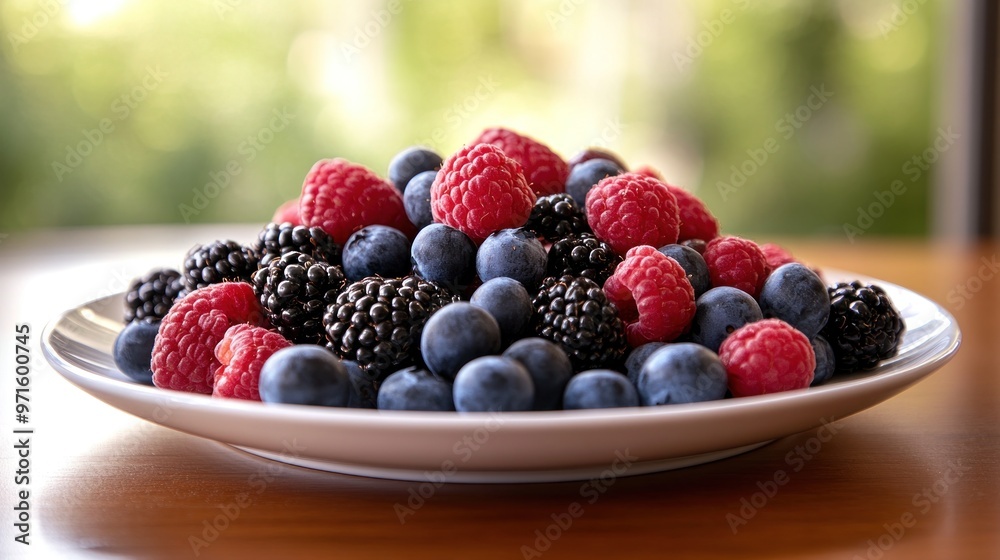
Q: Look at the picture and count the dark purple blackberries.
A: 9